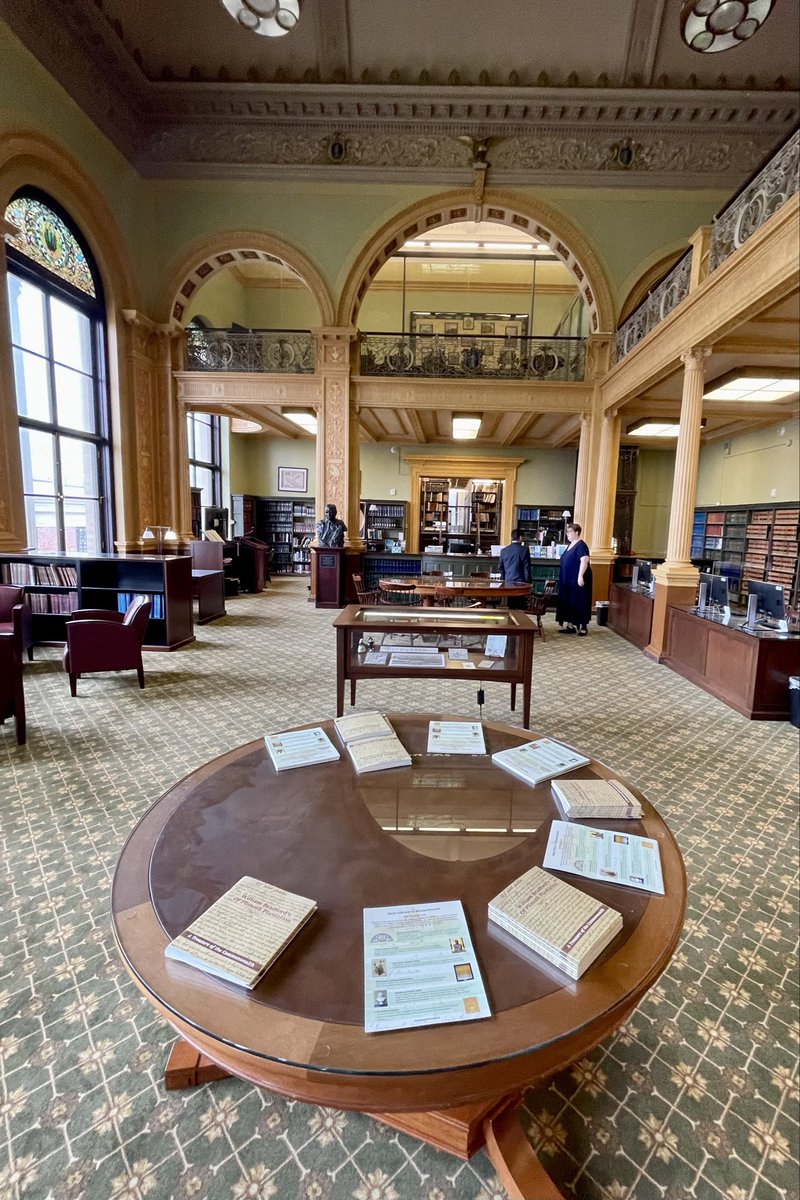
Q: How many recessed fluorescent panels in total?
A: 4